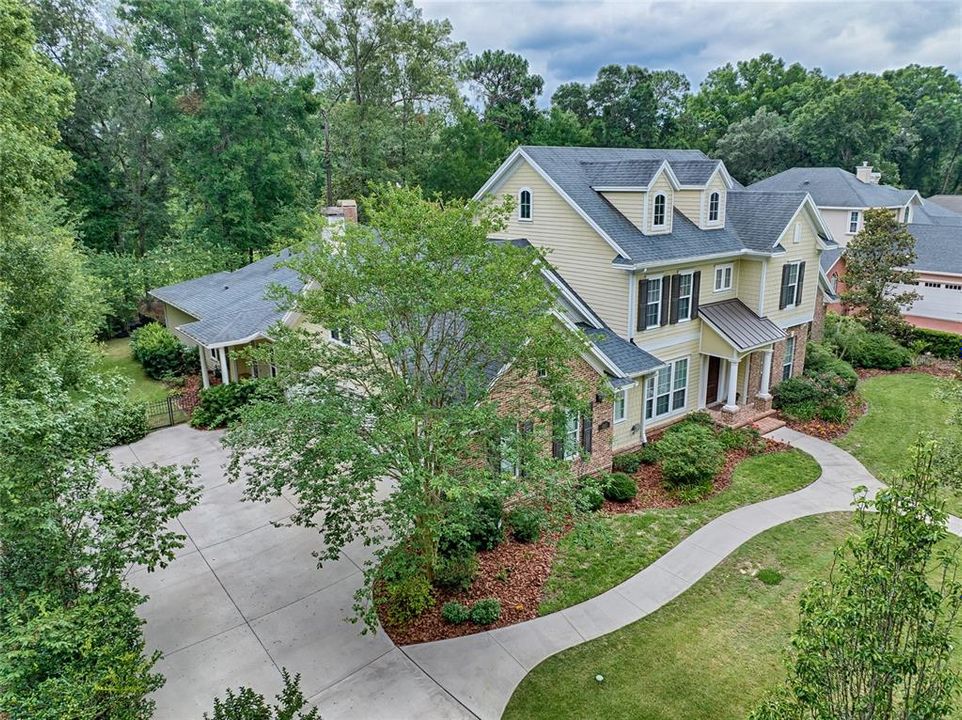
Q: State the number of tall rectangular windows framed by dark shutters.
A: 5